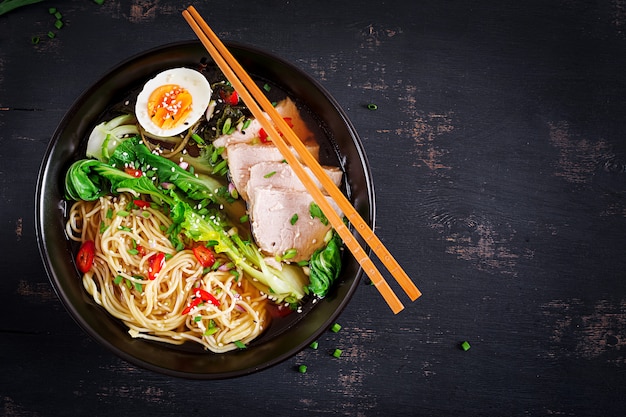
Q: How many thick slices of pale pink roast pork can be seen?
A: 4